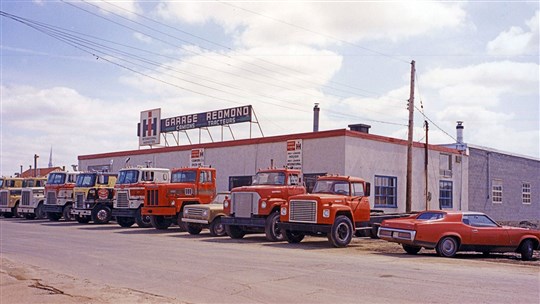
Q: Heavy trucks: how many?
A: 8